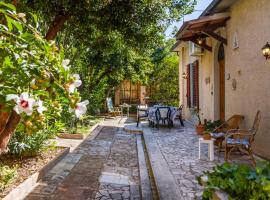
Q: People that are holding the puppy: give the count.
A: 0